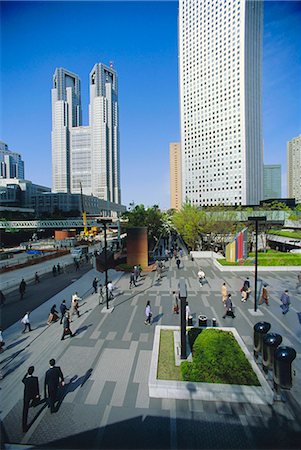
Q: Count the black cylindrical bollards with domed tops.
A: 3